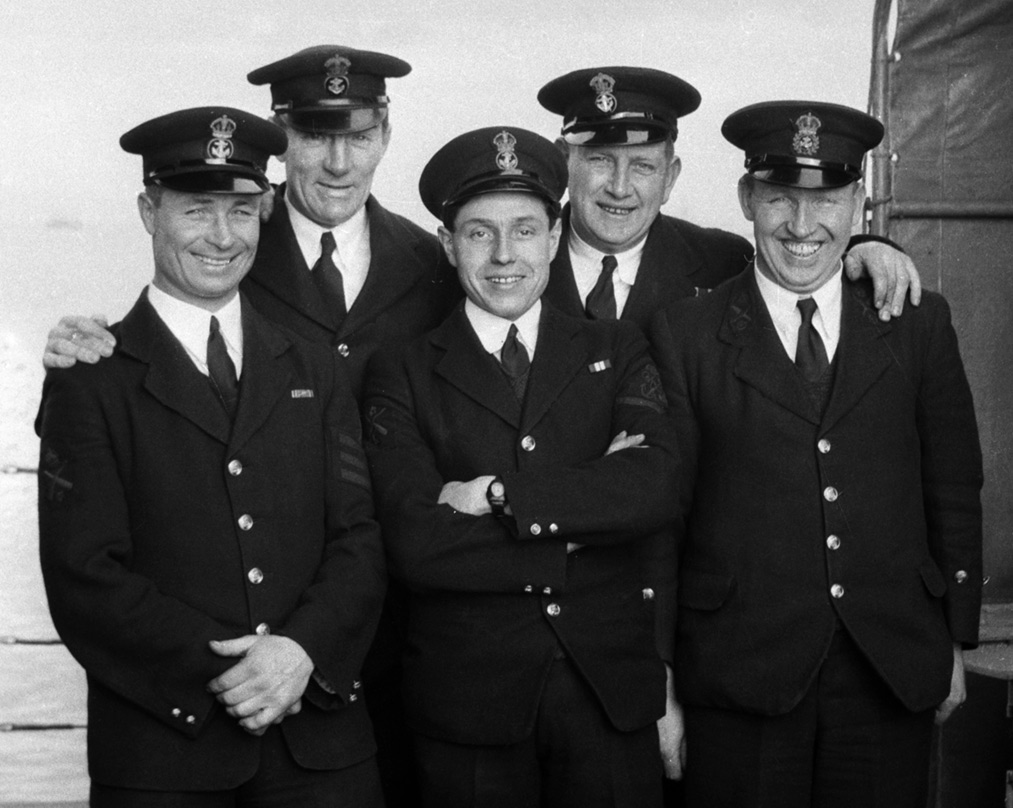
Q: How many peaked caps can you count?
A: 5